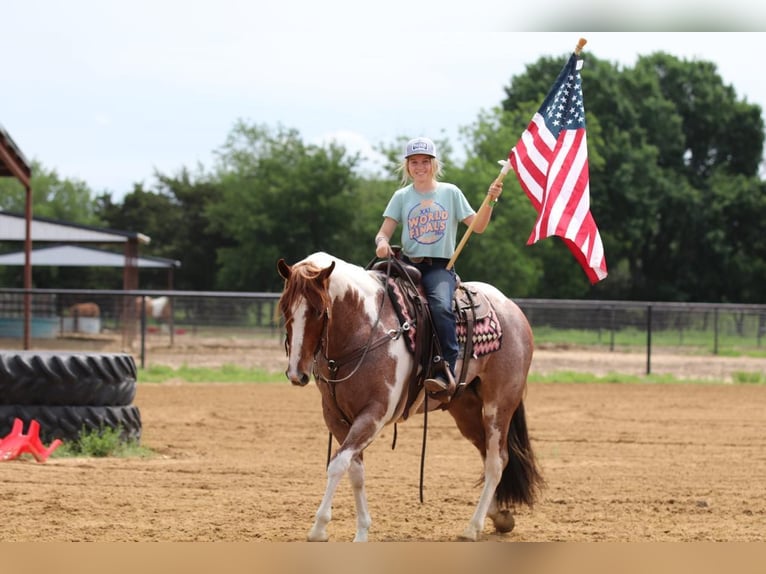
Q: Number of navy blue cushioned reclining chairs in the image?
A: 0